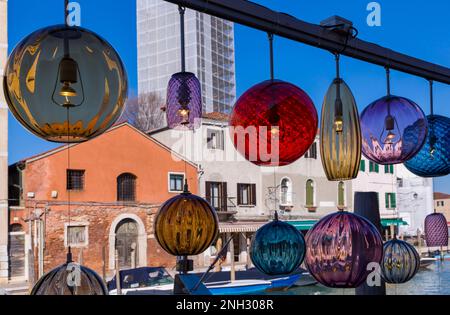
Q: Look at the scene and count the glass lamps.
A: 12